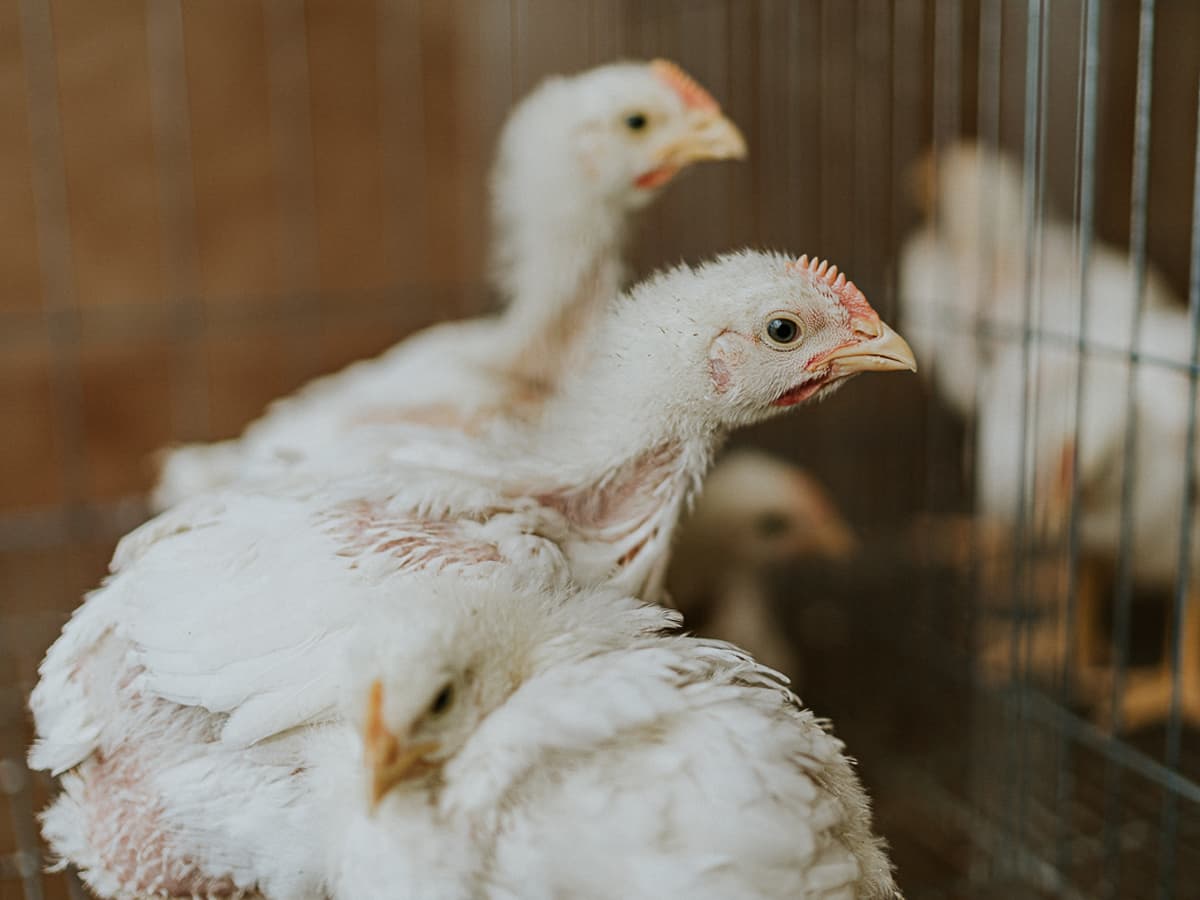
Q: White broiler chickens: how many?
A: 5